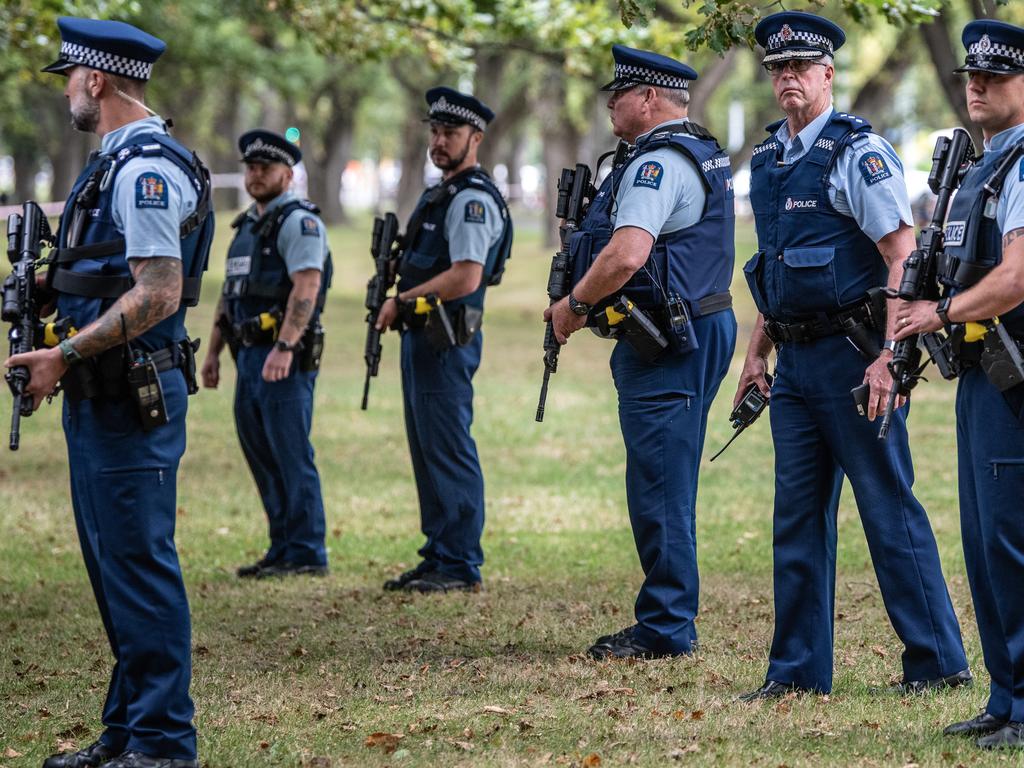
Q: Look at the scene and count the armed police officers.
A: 4